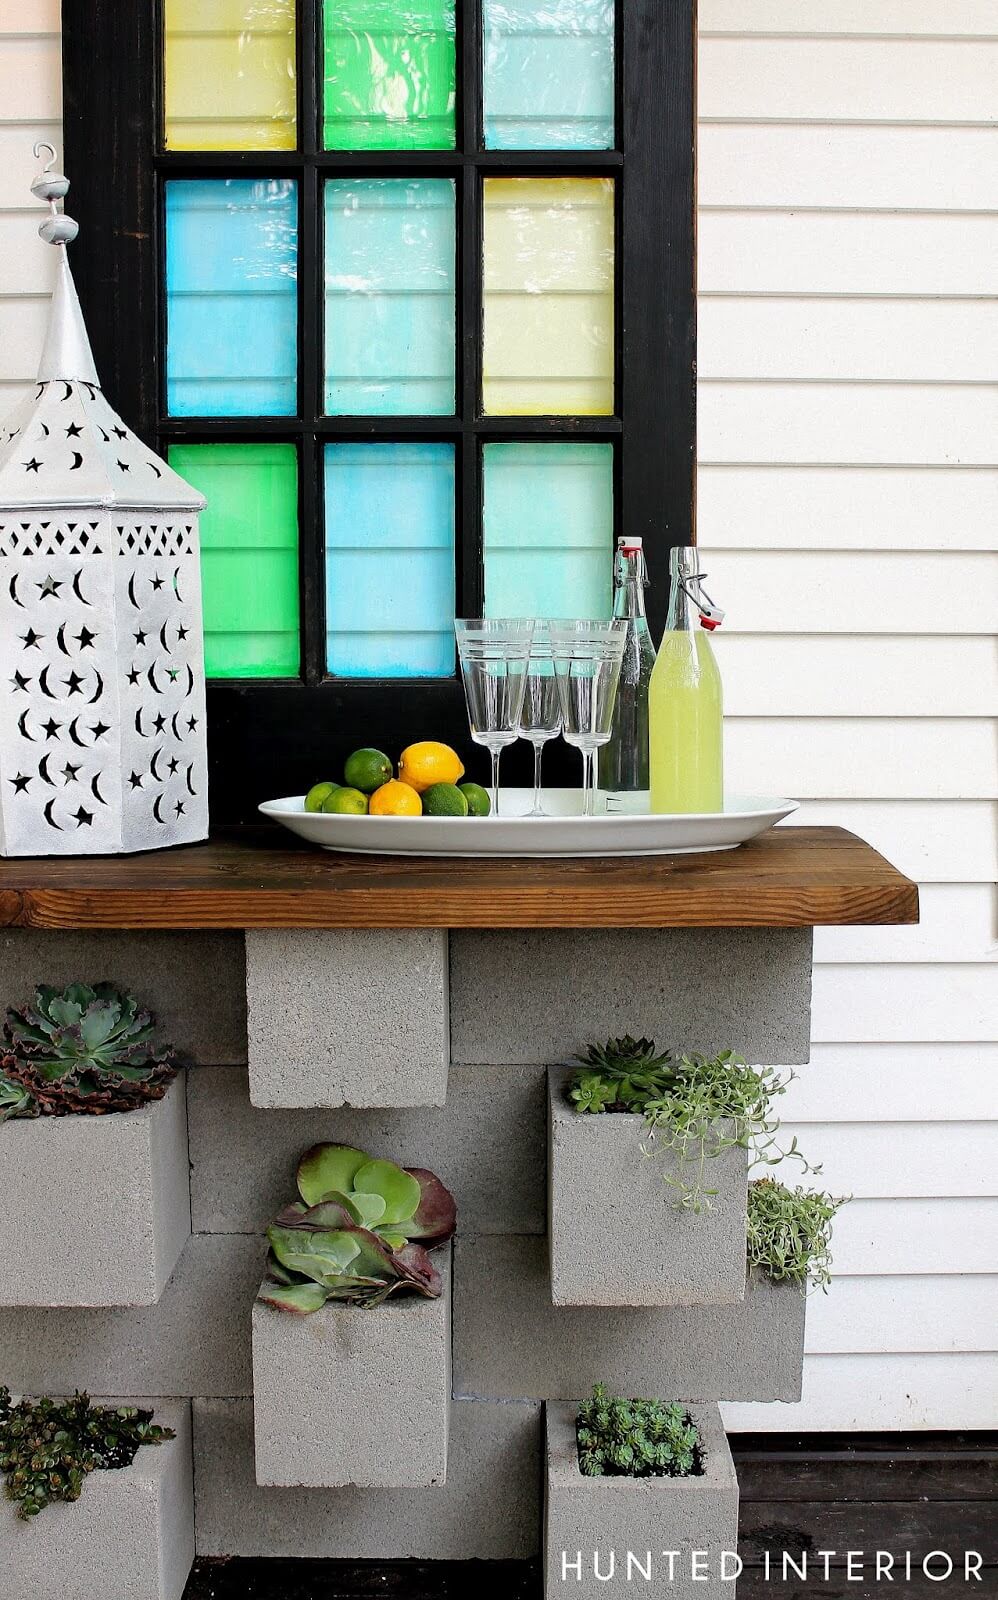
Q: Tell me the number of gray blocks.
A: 12